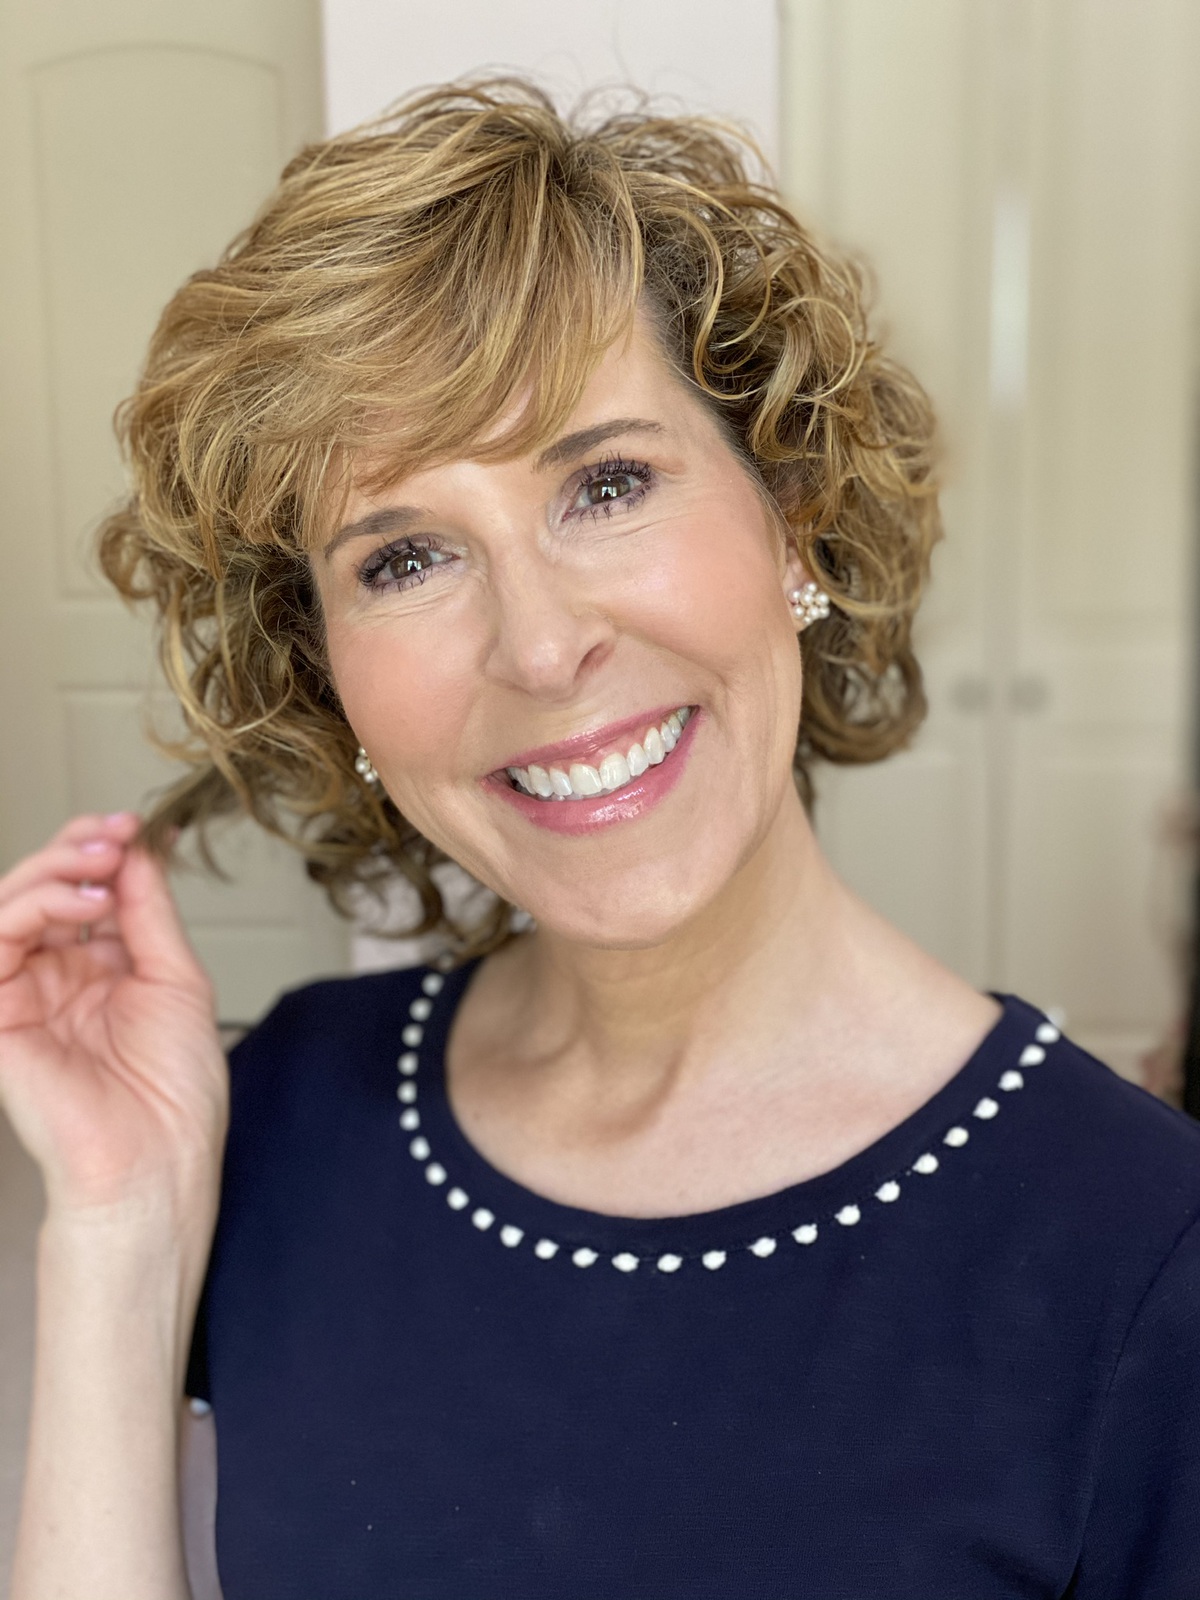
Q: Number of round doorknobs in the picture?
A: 2